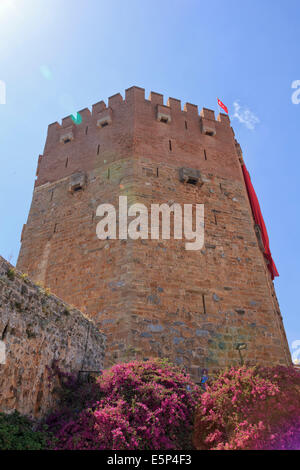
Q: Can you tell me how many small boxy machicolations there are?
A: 6